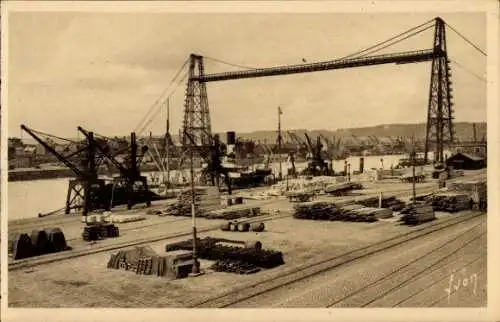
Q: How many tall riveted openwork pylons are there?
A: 2